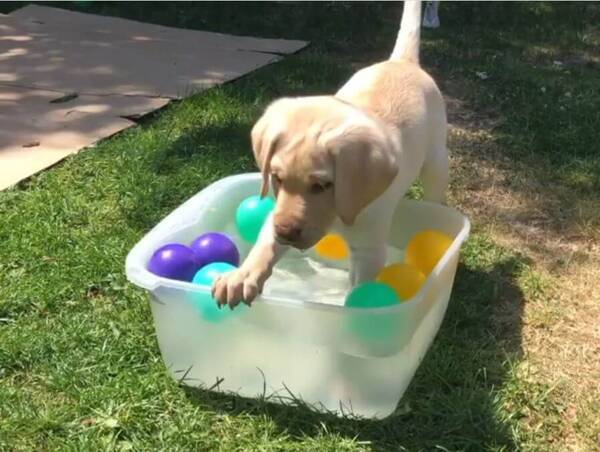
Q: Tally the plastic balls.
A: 8